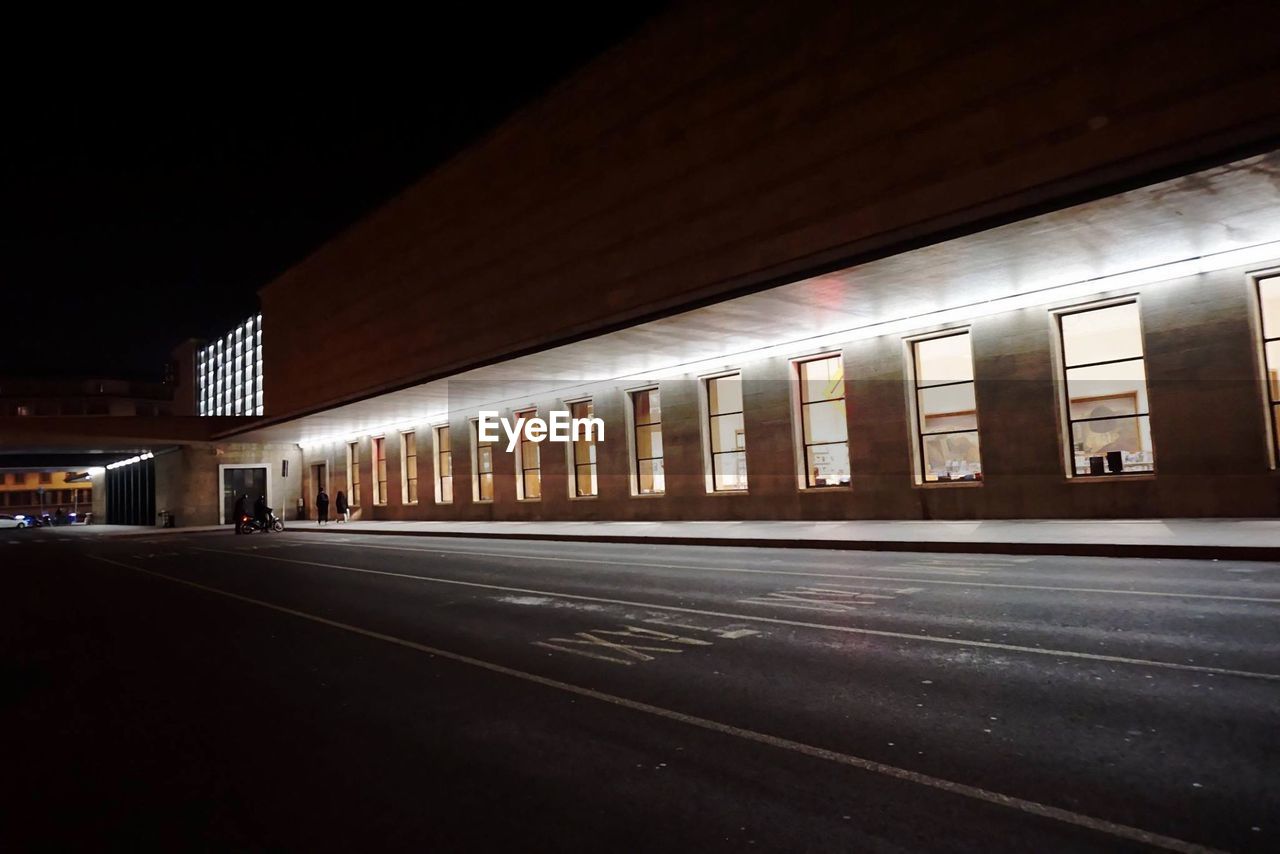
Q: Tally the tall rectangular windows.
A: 13